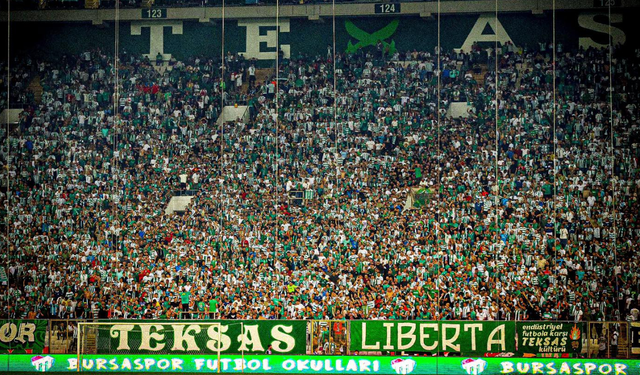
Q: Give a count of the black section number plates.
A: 3